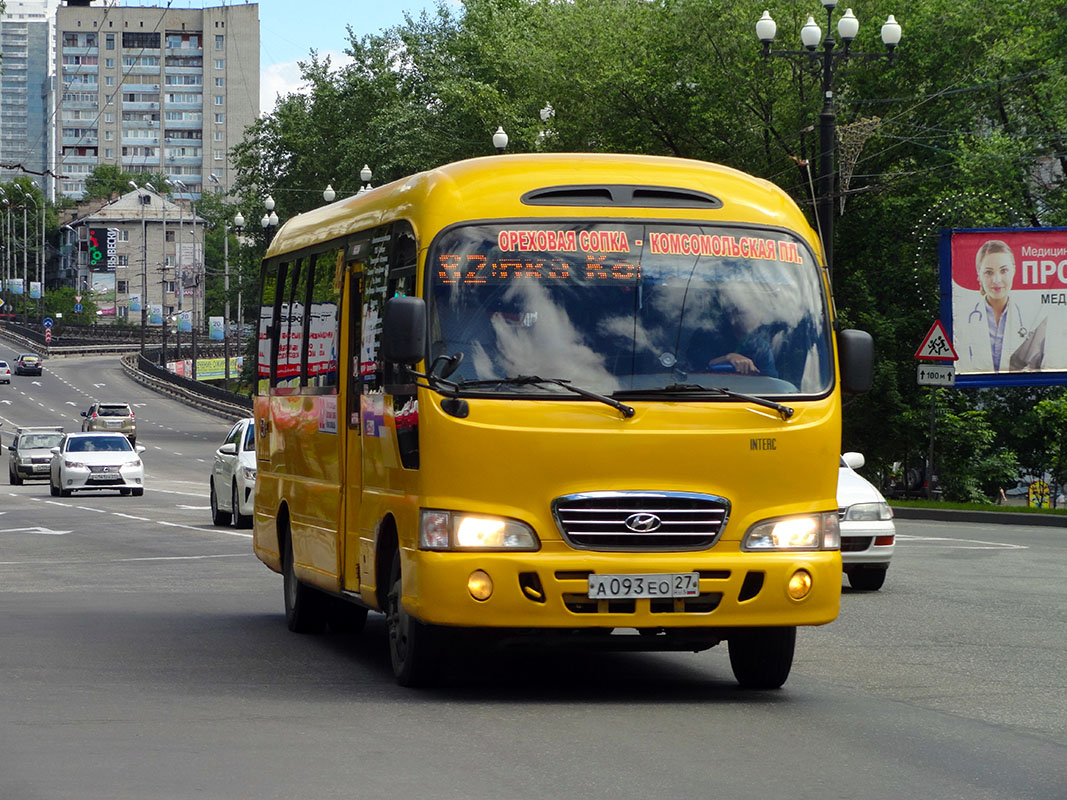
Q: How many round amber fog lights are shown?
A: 2